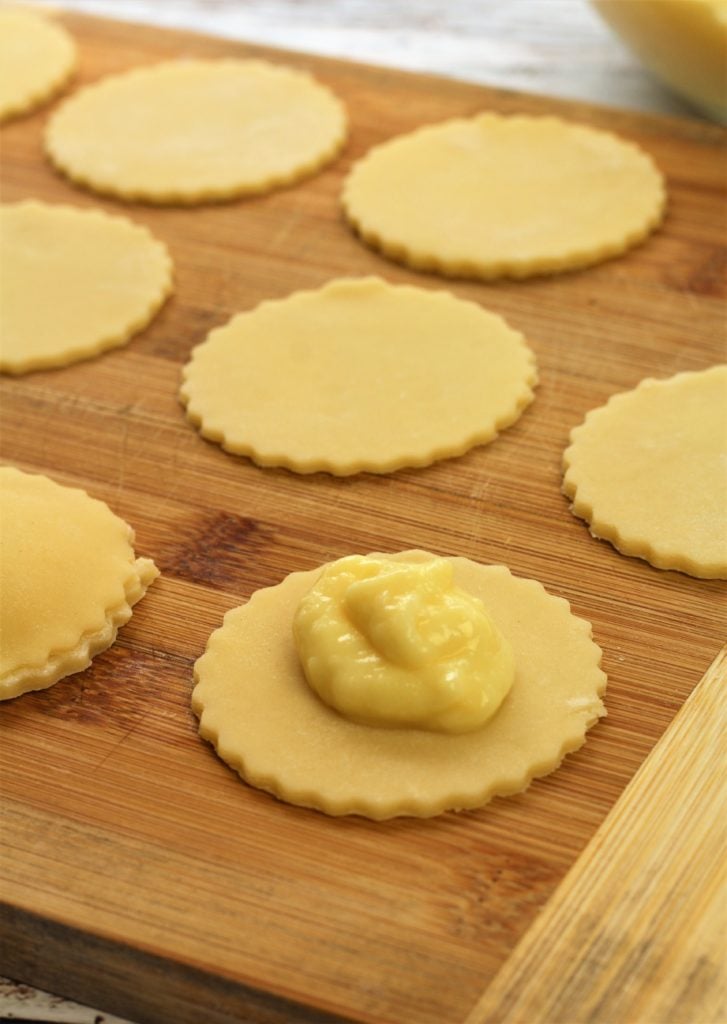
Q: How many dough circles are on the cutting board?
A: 8